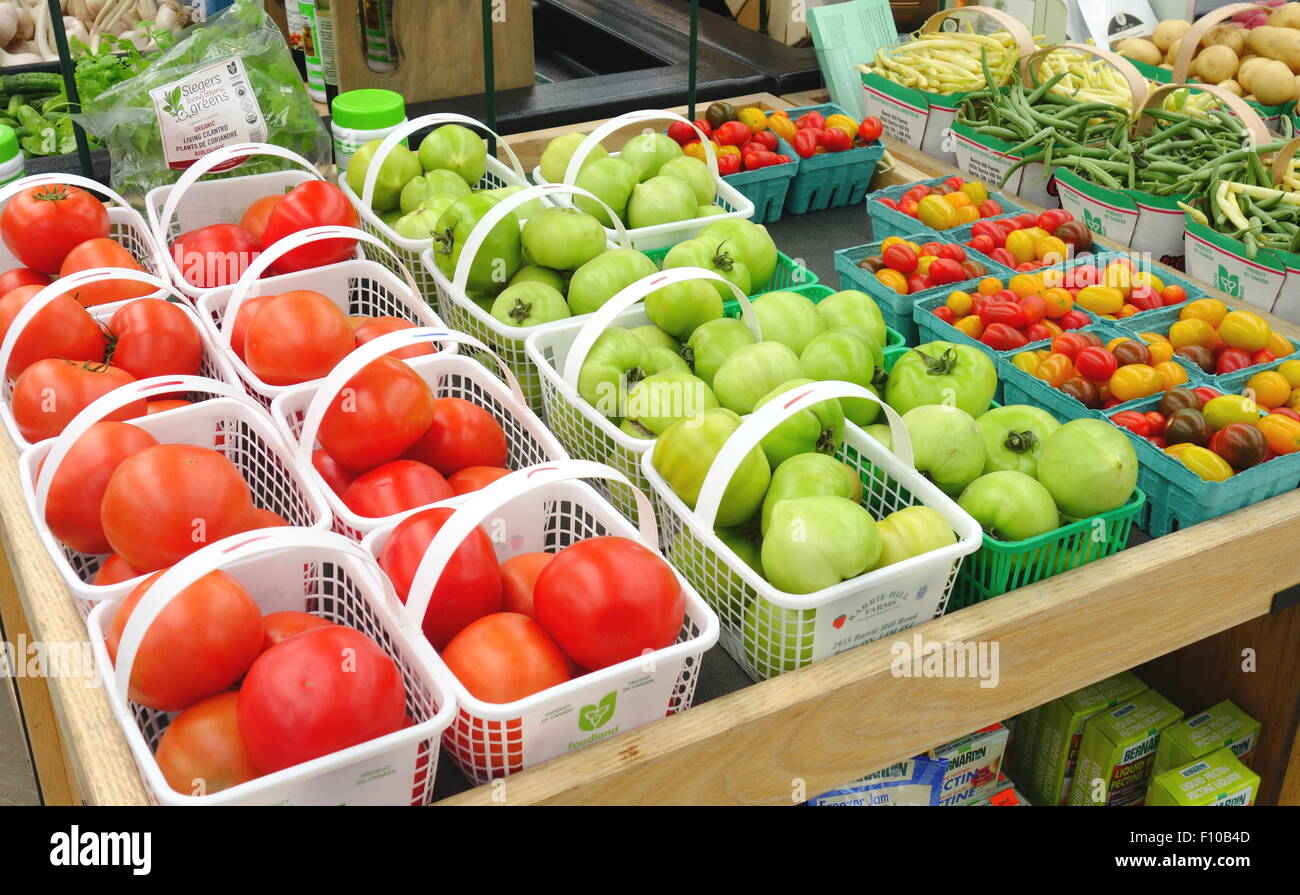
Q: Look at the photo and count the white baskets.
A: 13